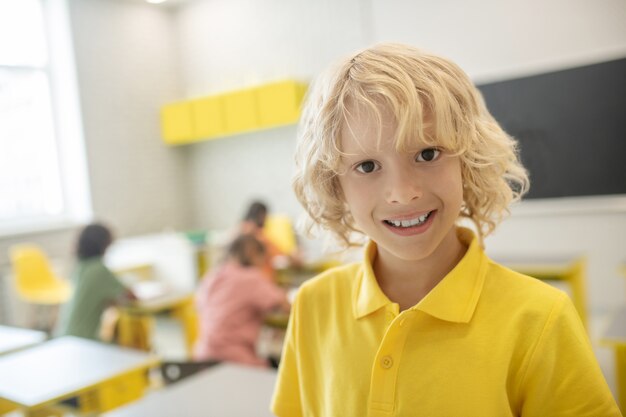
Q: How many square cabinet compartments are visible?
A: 4